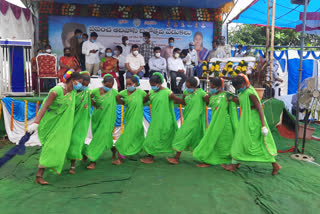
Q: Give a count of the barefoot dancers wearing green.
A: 8